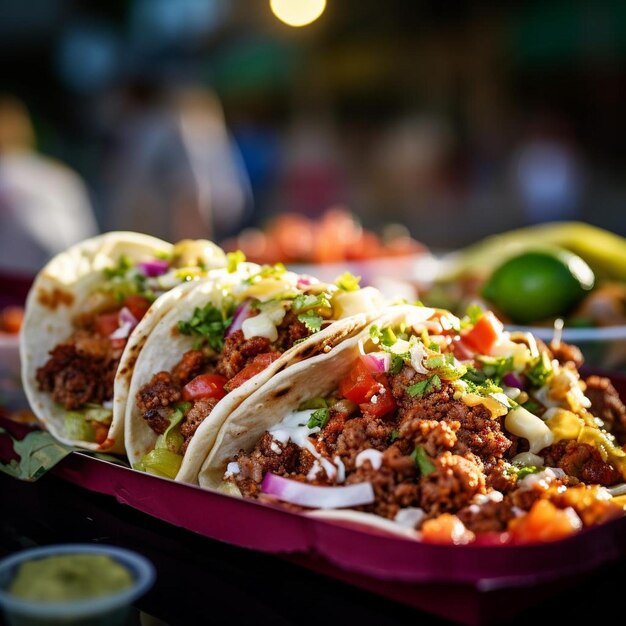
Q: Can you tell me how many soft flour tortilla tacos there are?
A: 3